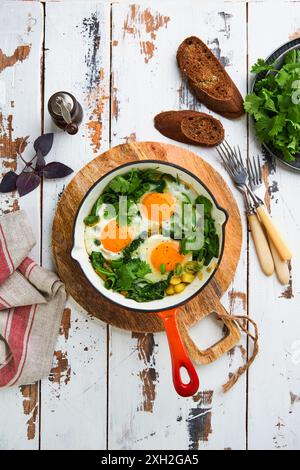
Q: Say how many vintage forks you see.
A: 3